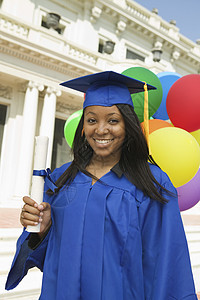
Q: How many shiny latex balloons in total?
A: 8